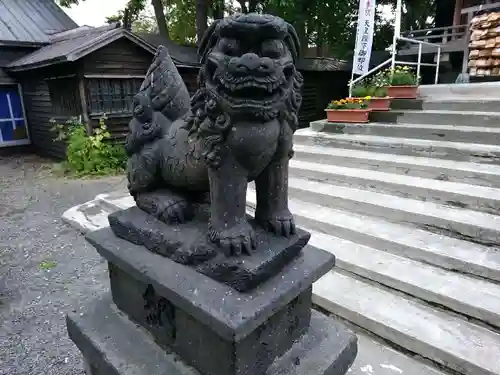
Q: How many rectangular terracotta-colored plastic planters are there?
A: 3